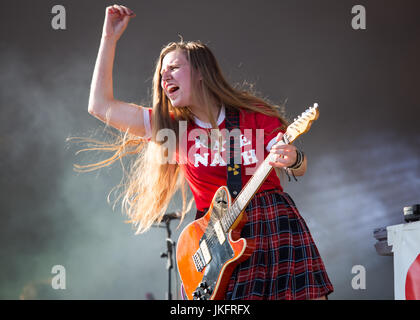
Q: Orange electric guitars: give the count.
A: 1